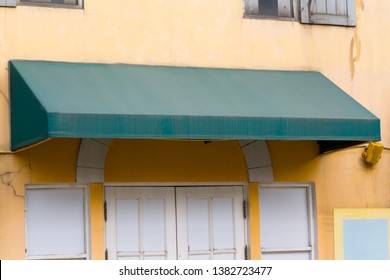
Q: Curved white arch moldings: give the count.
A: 2